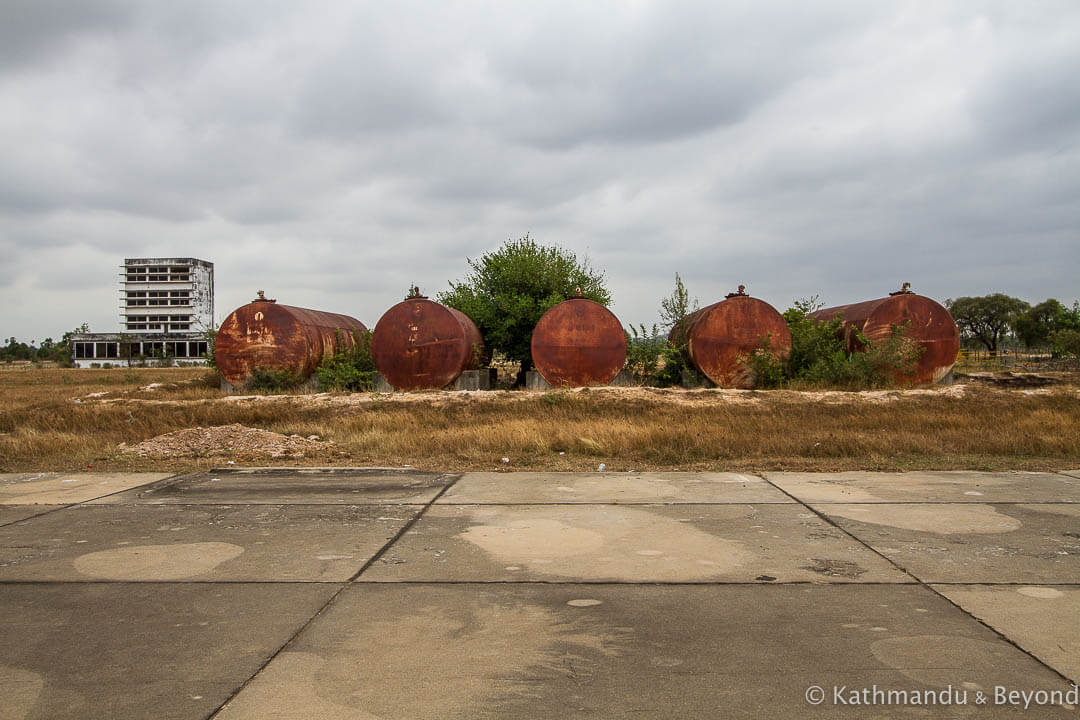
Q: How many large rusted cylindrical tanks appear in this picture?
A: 5